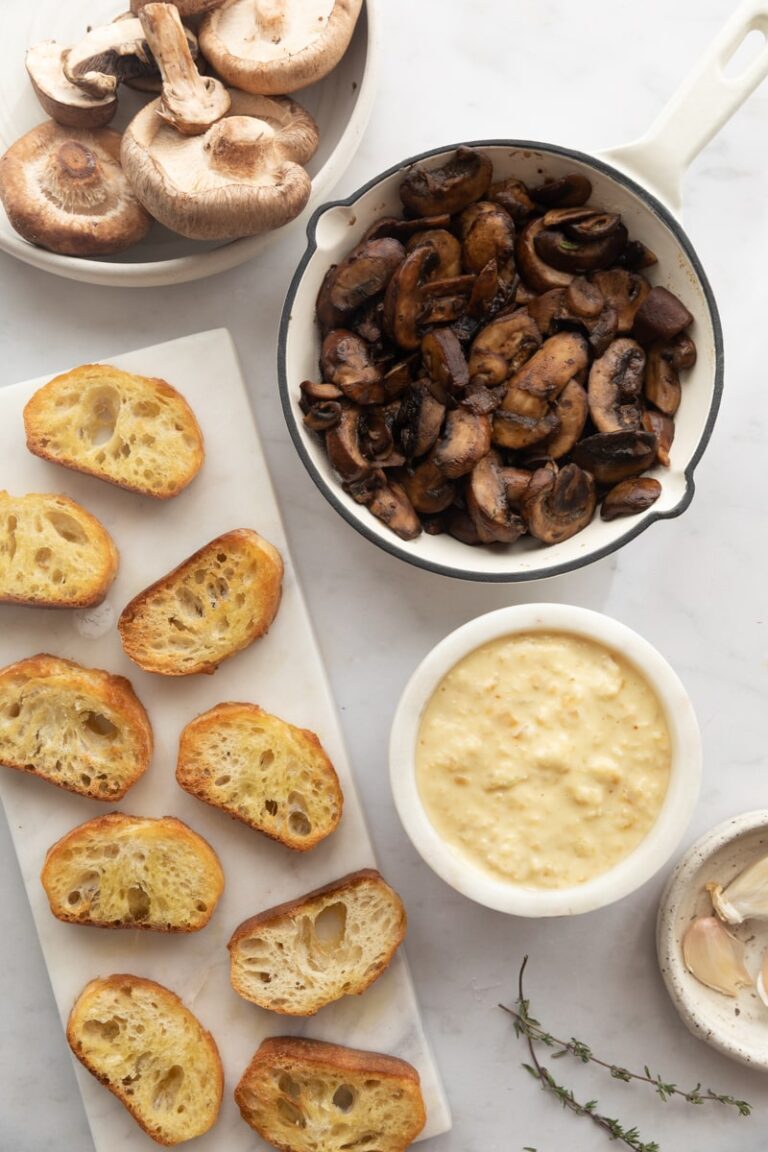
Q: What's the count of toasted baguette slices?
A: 9